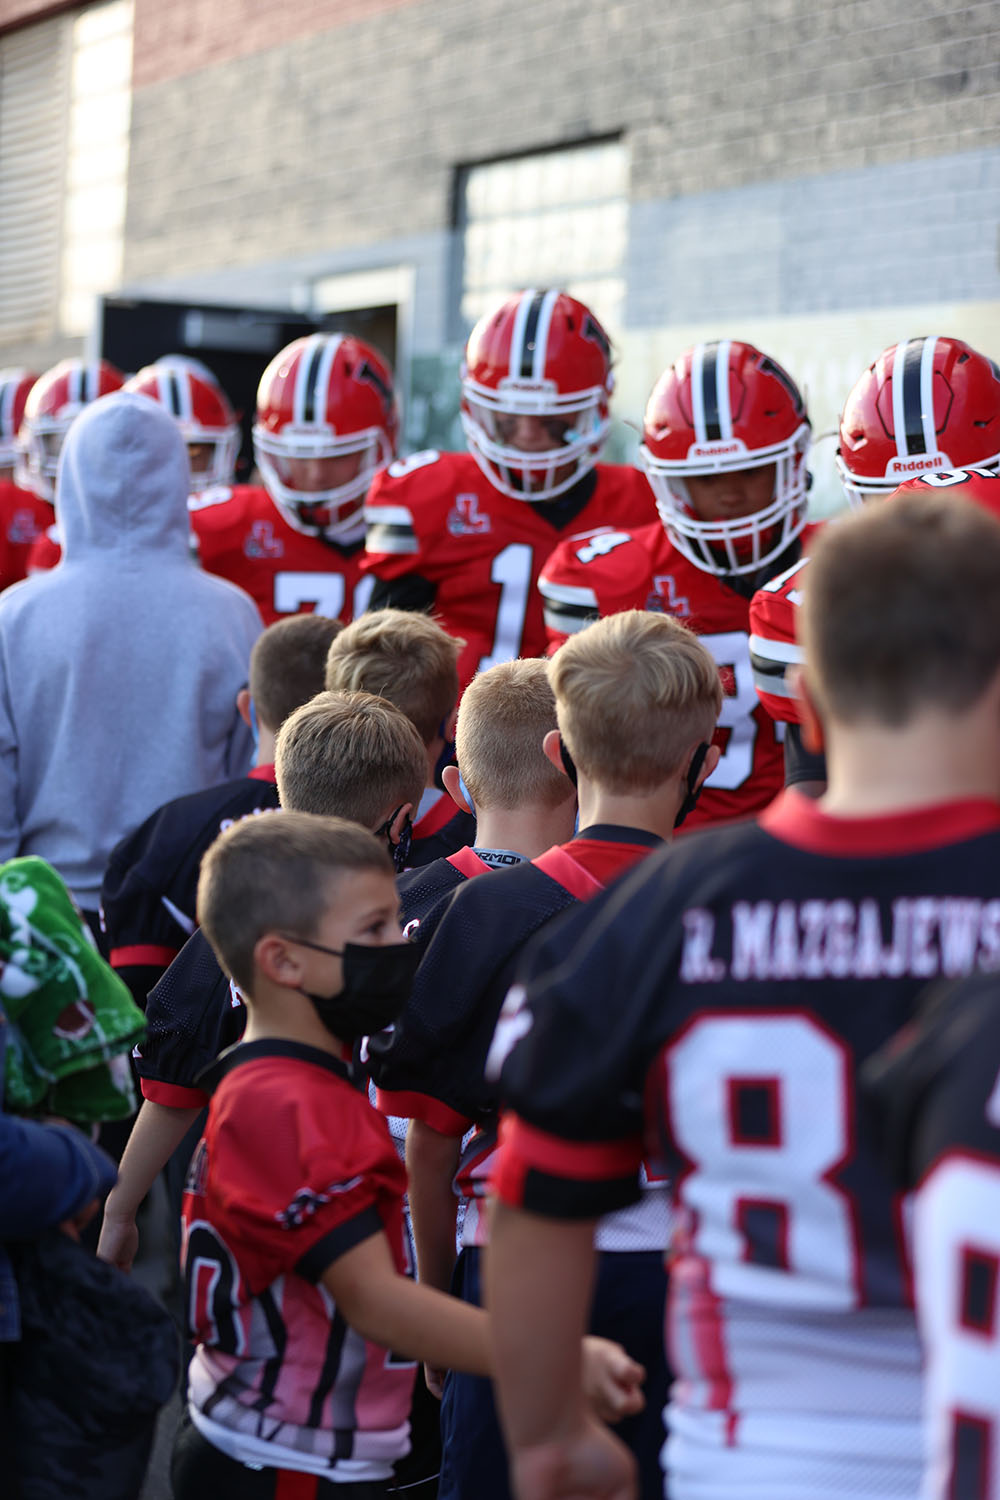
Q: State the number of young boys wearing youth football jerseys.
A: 8